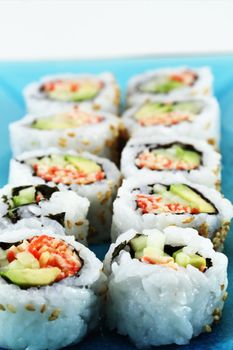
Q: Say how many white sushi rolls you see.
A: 10